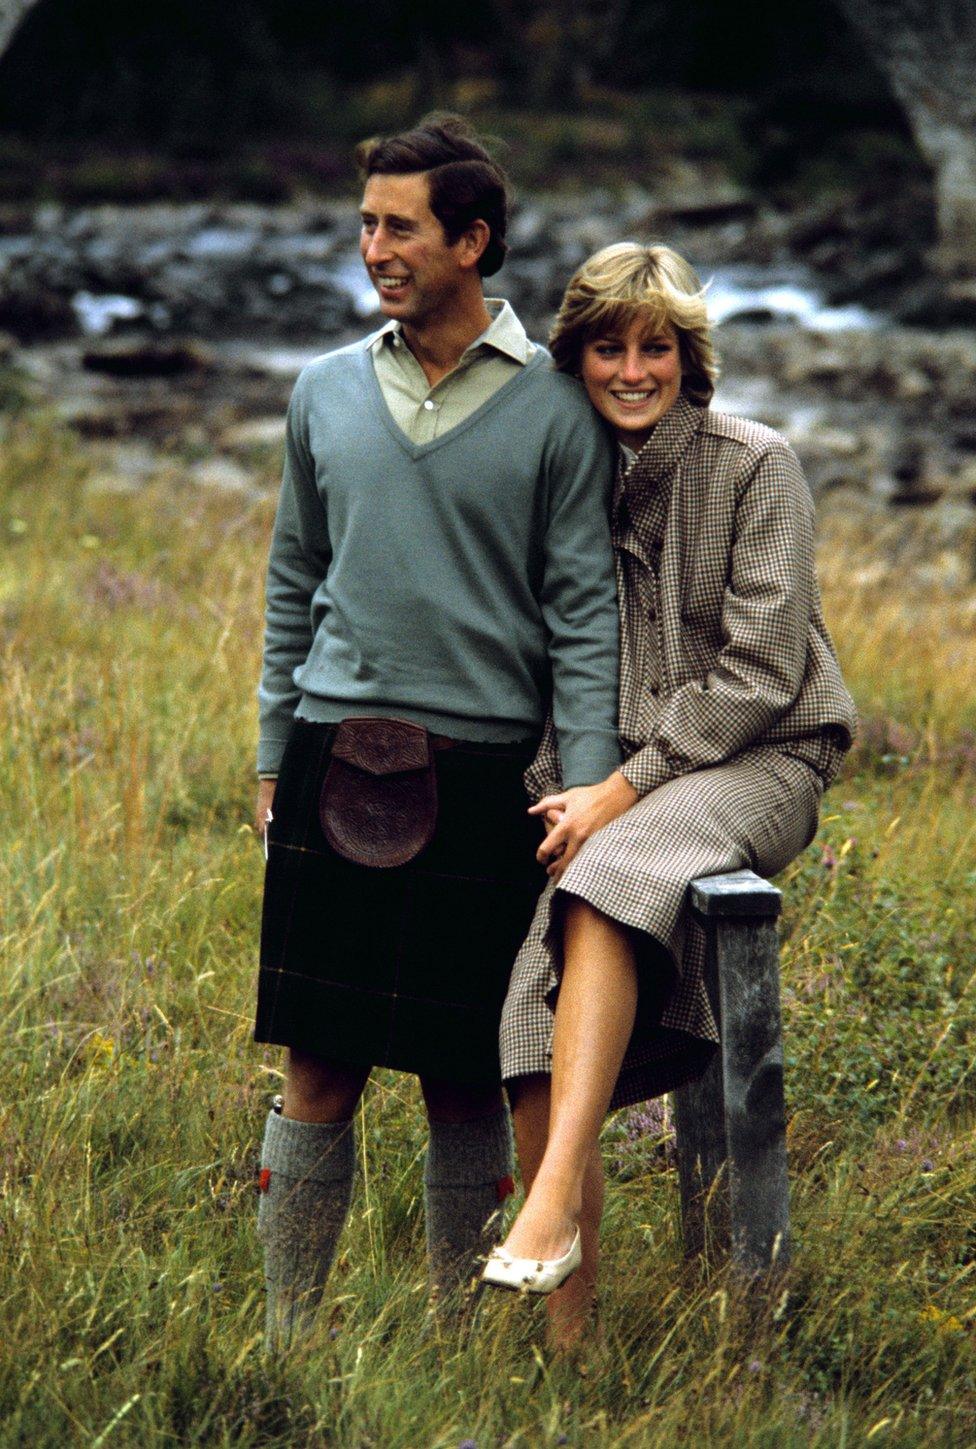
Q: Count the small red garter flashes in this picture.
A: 2